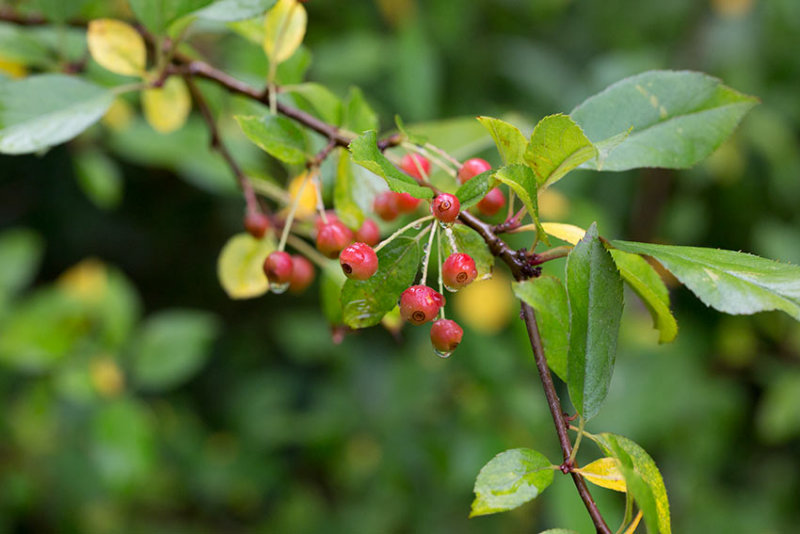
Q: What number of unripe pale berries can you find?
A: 0